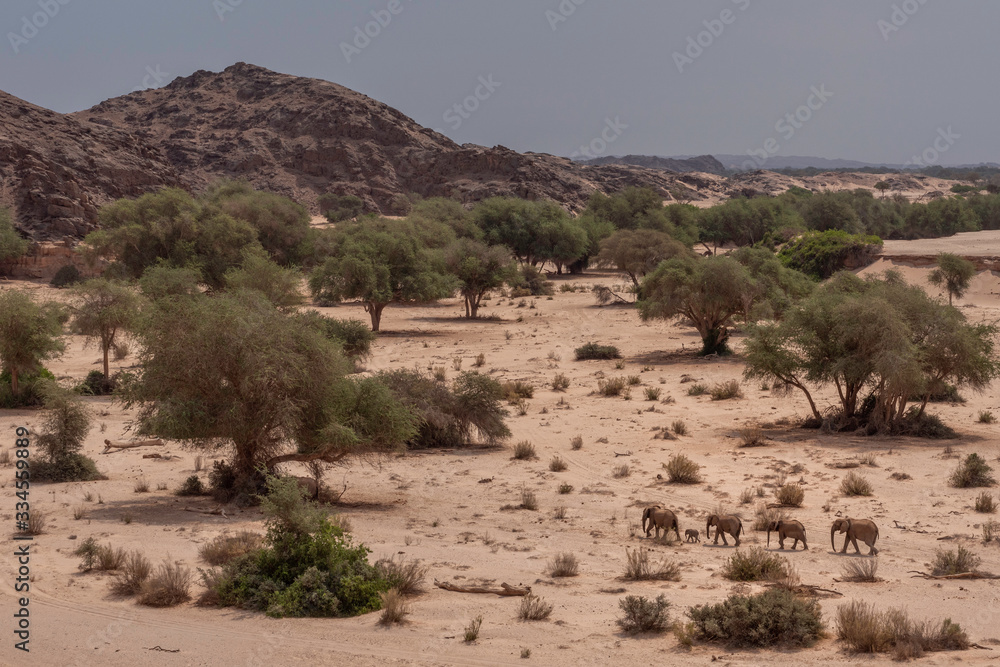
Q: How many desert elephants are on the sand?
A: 5